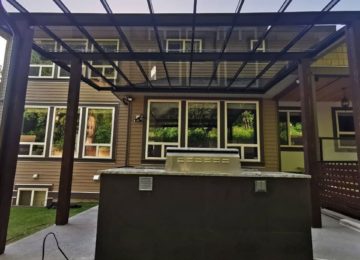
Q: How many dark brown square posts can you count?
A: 4